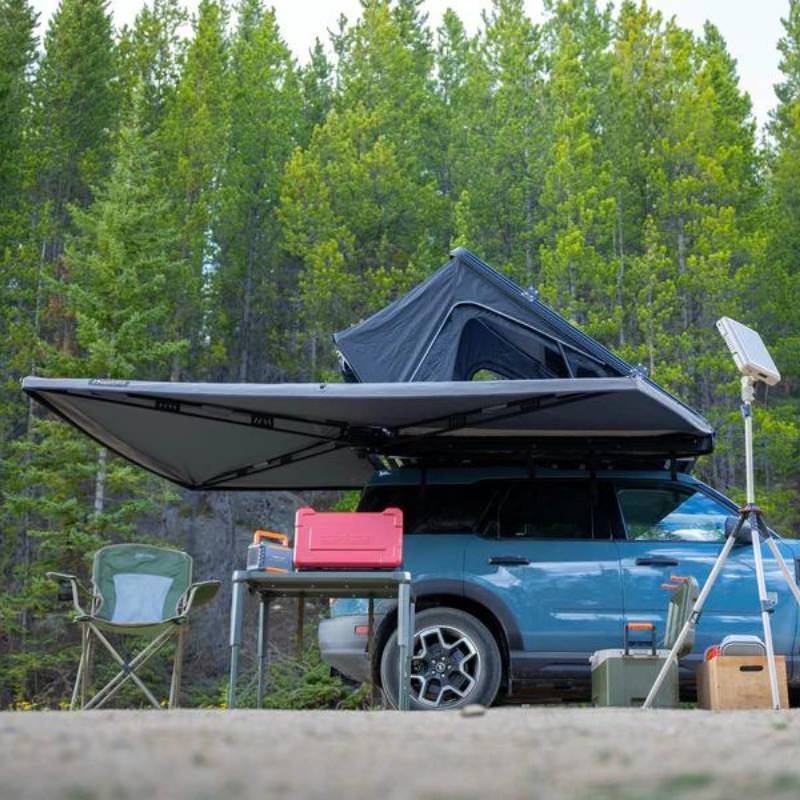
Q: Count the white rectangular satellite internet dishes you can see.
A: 1